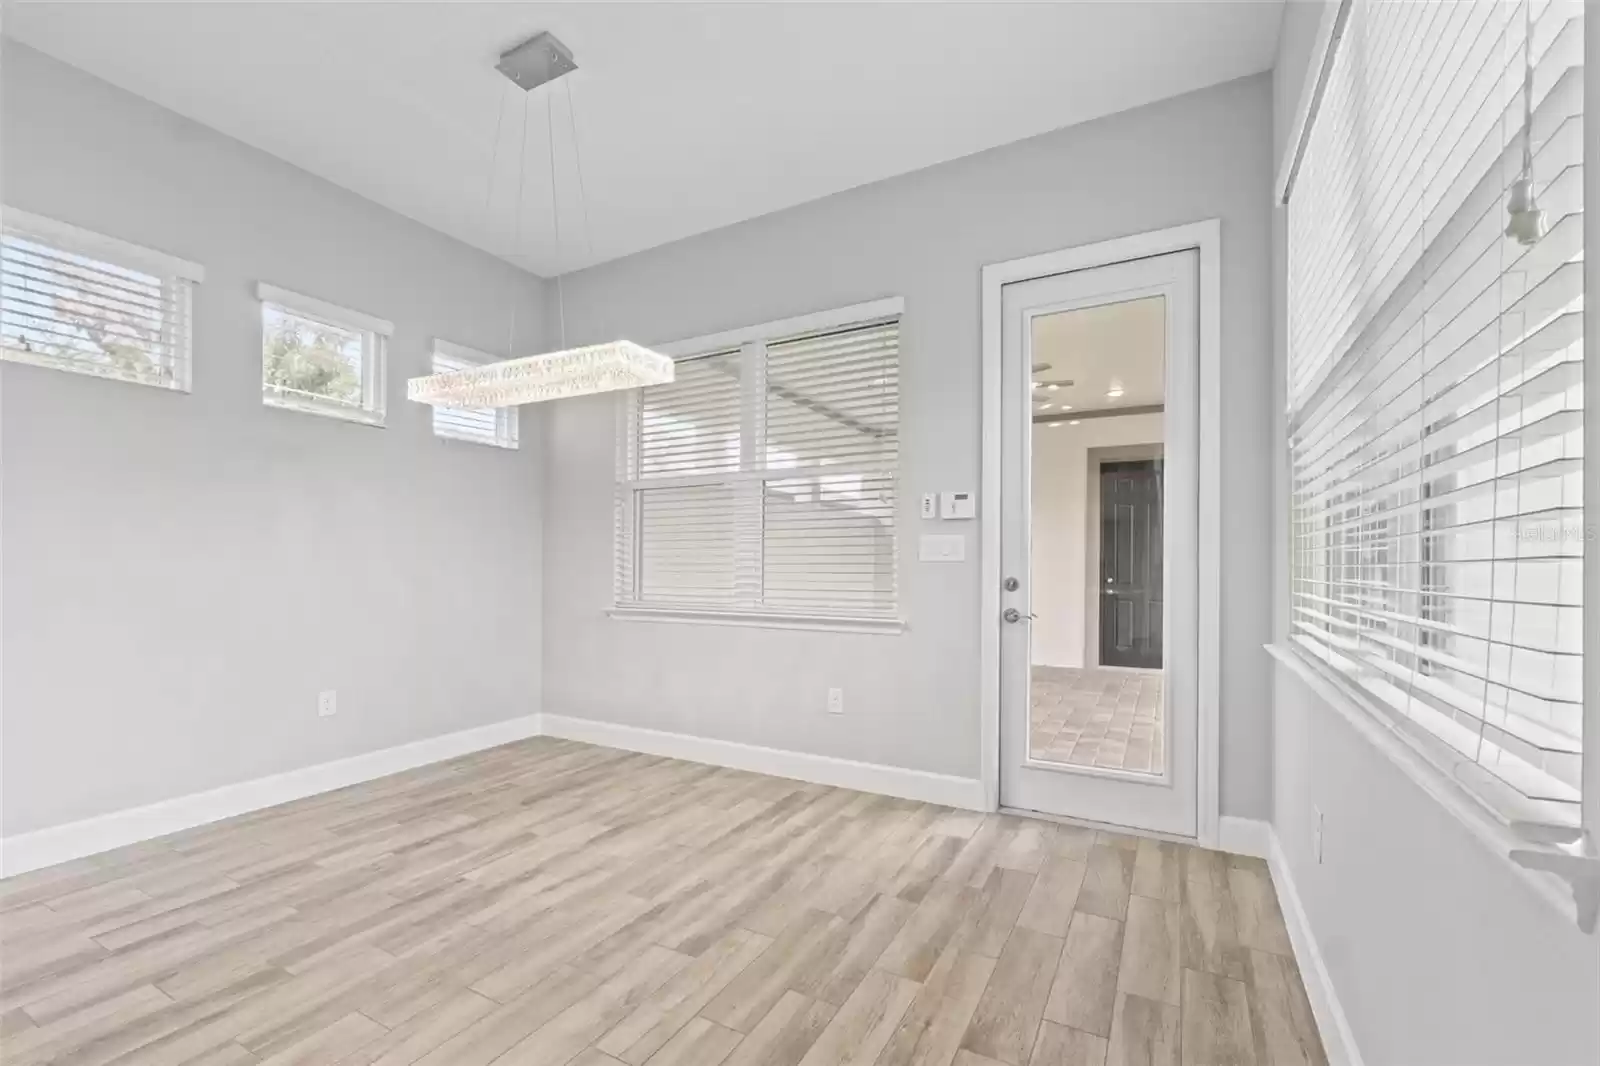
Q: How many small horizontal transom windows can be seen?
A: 3